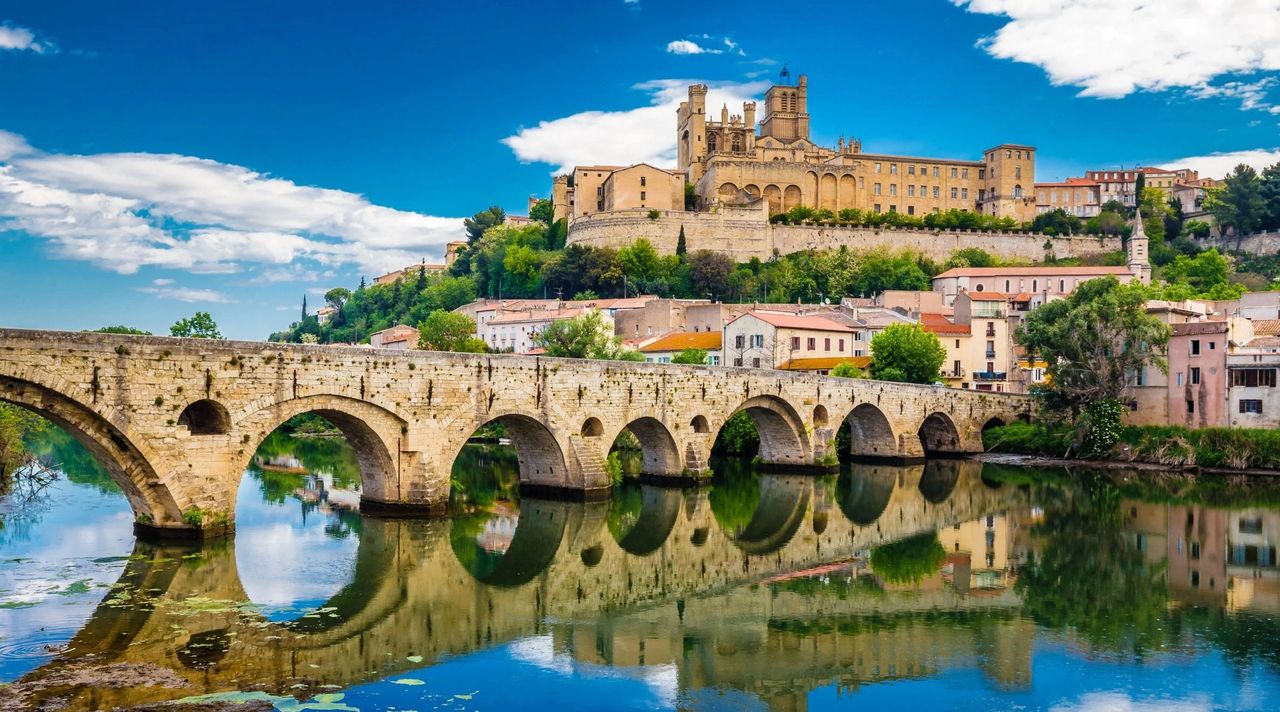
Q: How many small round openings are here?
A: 4